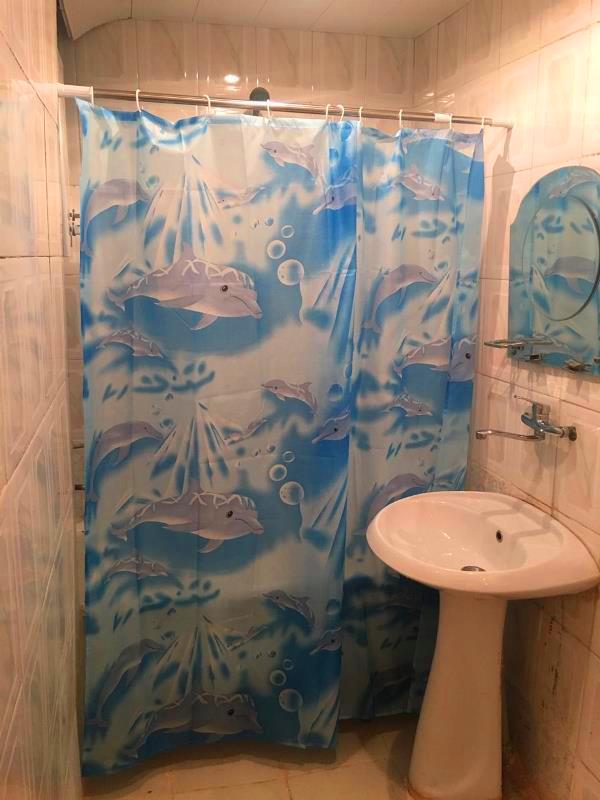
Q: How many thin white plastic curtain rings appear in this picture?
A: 10